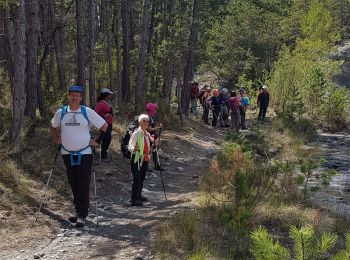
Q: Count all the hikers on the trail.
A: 11